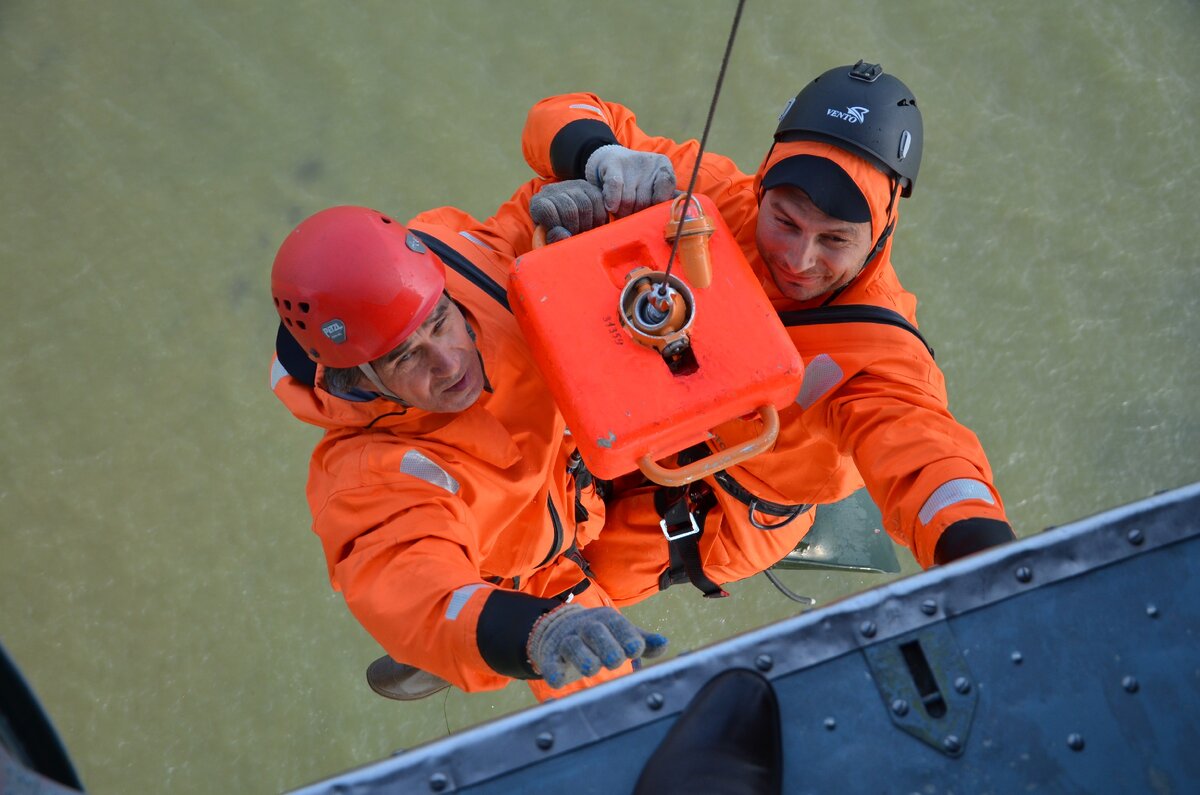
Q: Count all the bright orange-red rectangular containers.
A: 1